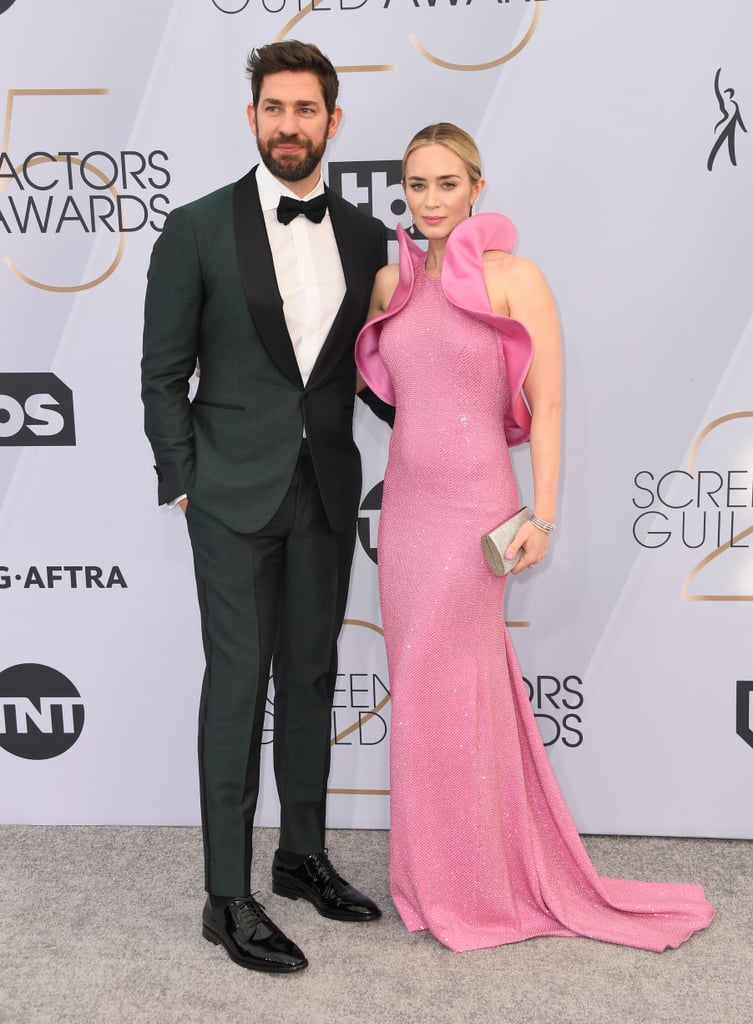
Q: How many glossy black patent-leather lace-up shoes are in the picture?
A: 2